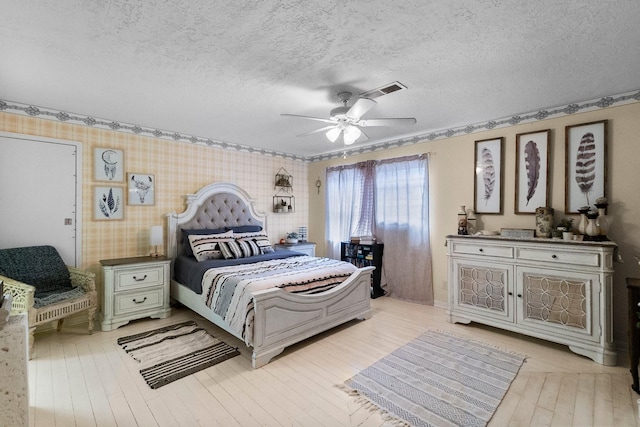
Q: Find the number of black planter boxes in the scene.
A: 2